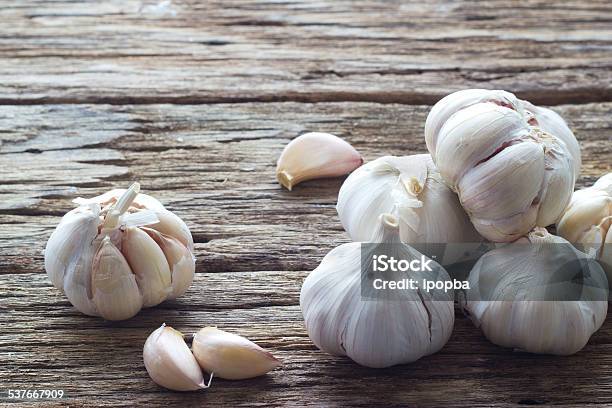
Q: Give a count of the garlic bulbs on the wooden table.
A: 6